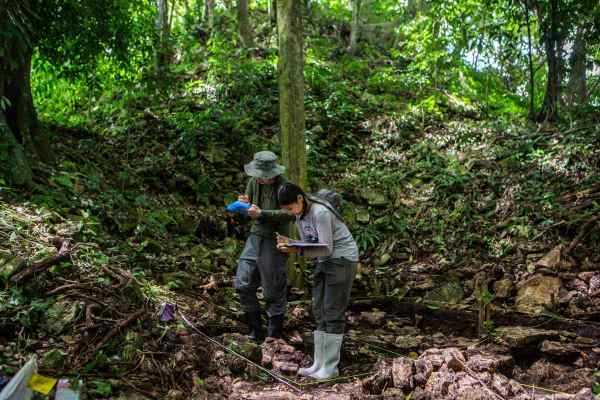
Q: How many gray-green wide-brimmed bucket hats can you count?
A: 1